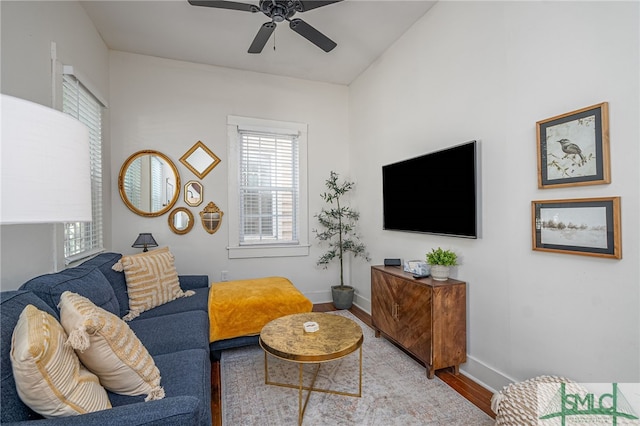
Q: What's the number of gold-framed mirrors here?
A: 5